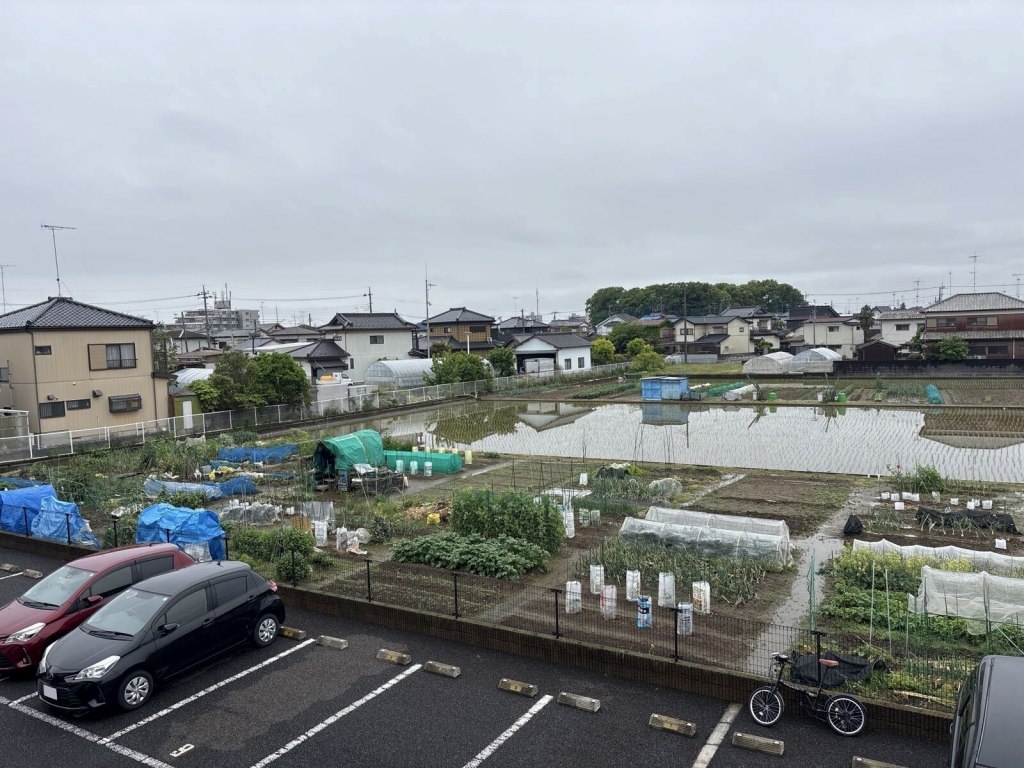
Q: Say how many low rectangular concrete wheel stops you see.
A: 11